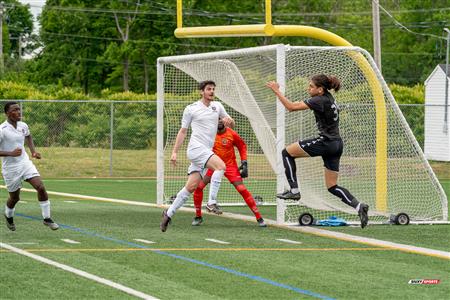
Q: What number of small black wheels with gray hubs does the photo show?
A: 2